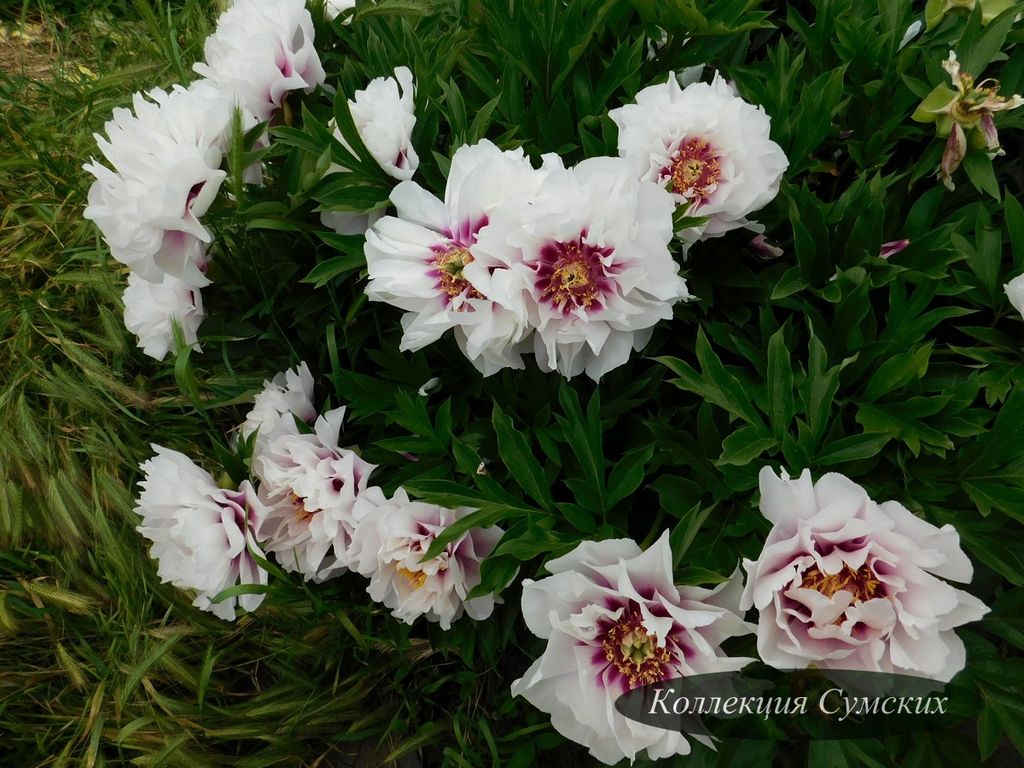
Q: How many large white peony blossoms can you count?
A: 13